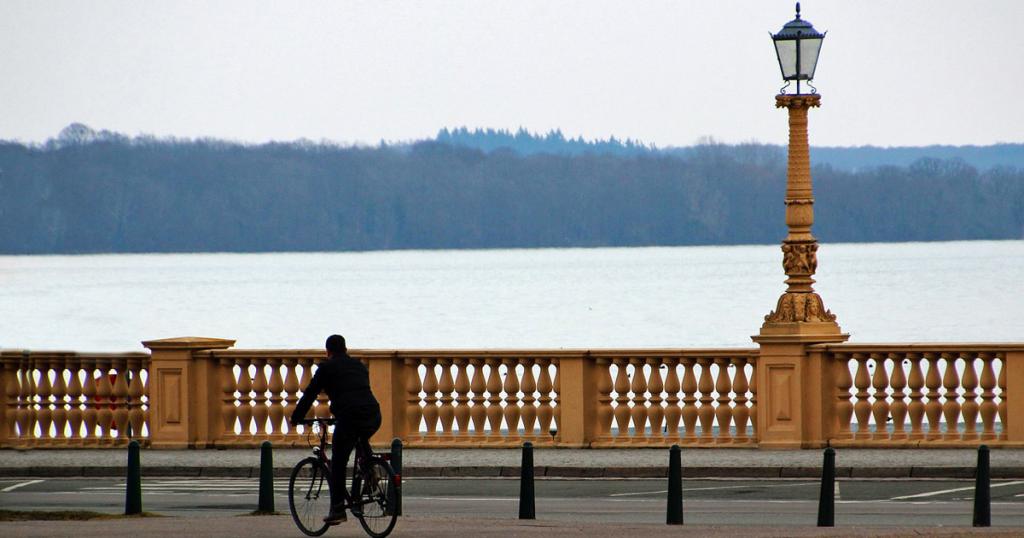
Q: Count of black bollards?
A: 7